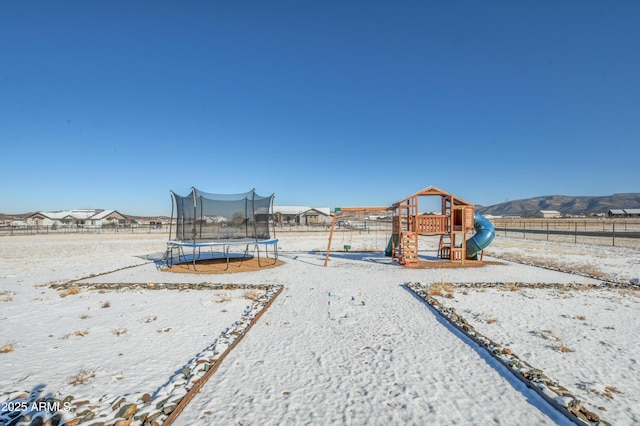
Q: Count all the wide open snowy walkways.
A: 1